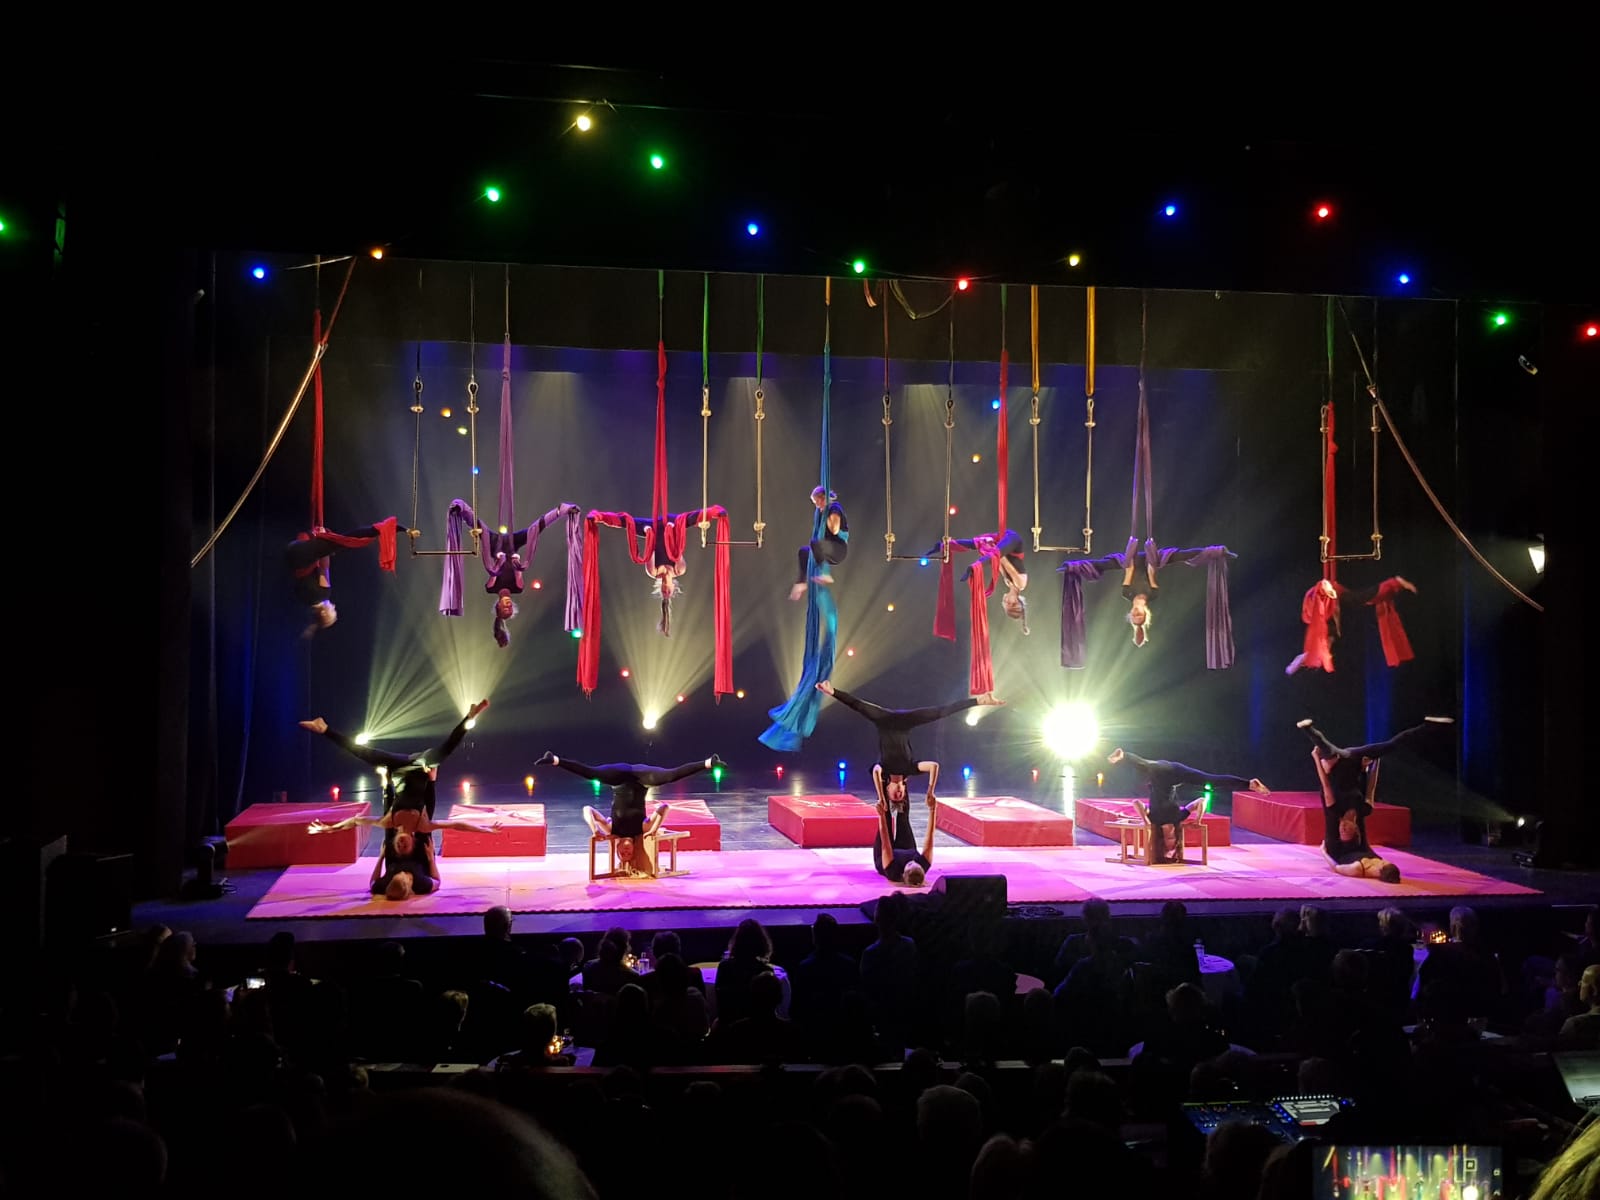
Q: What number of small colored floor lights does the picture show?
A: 11